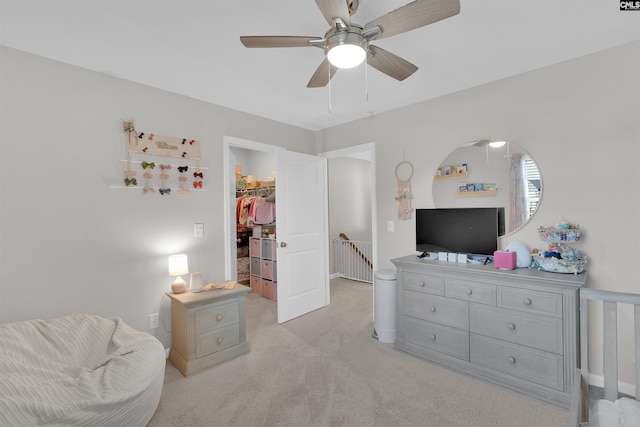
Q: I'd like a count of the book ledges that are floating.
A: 2